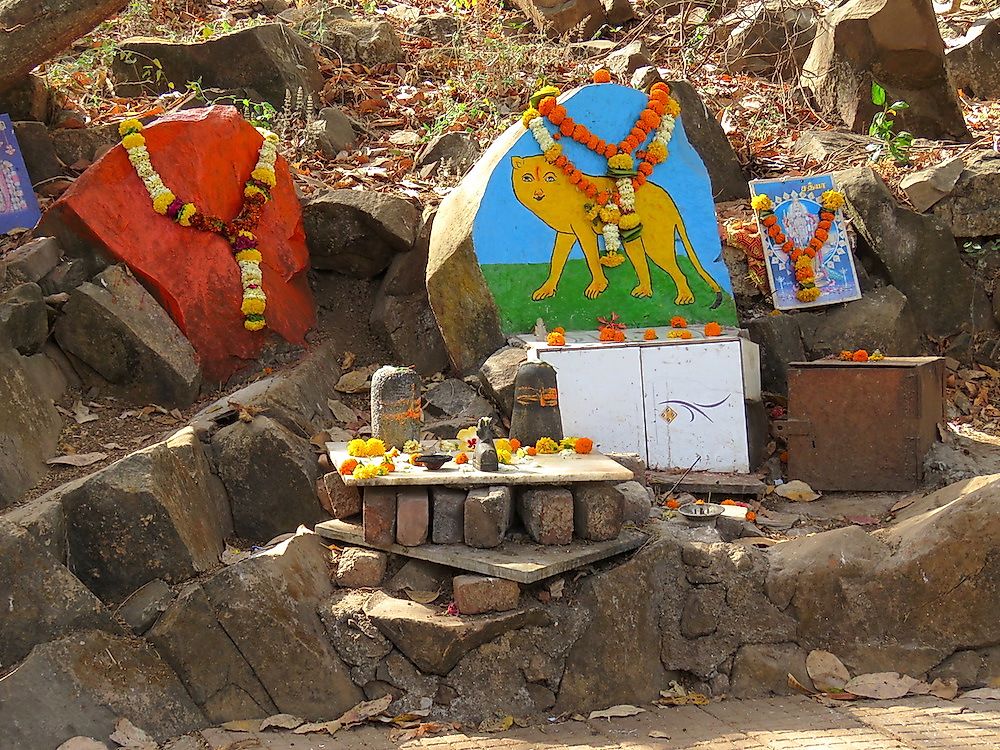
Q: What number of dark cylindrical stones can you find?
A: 2